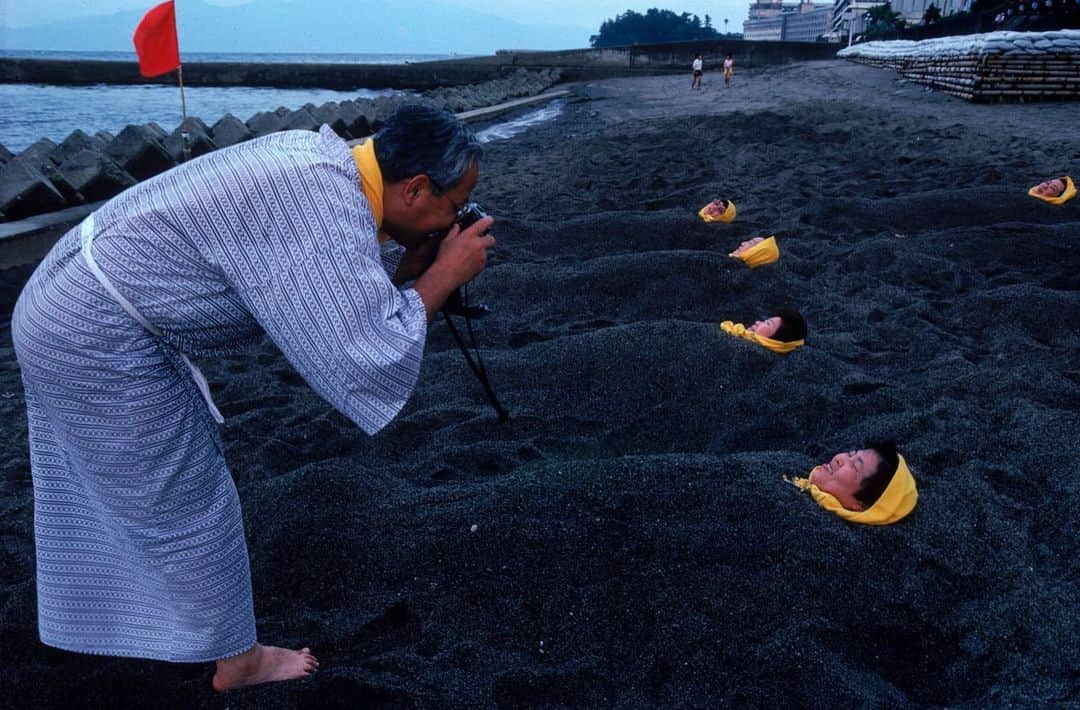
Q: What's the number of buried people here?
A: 5